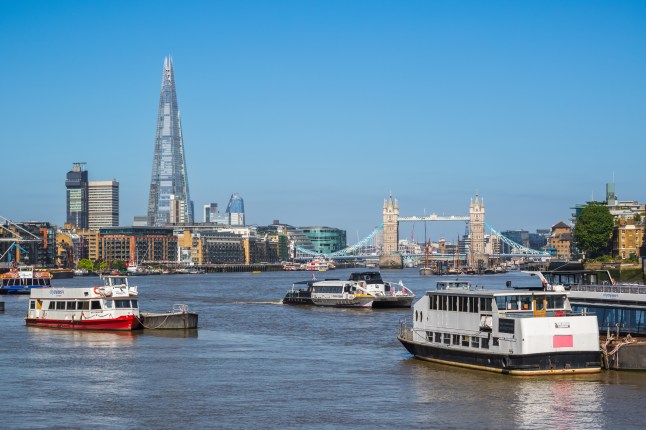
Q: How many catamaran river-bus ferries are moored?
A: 0